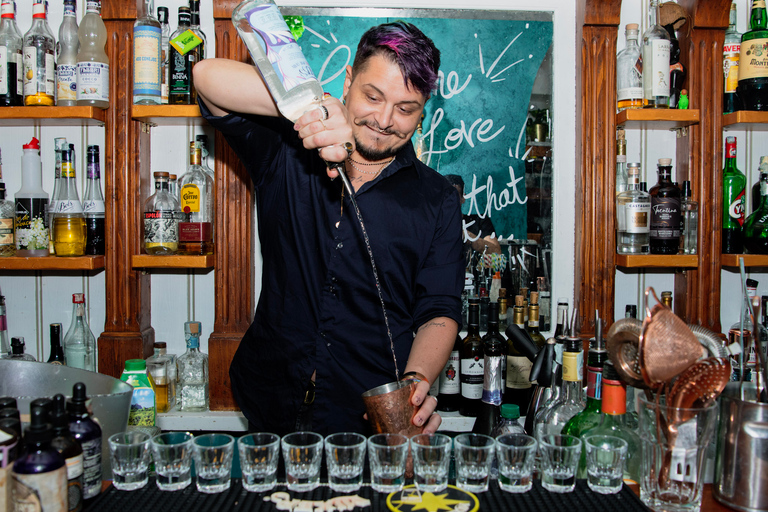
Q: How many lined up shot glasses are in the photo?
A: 12